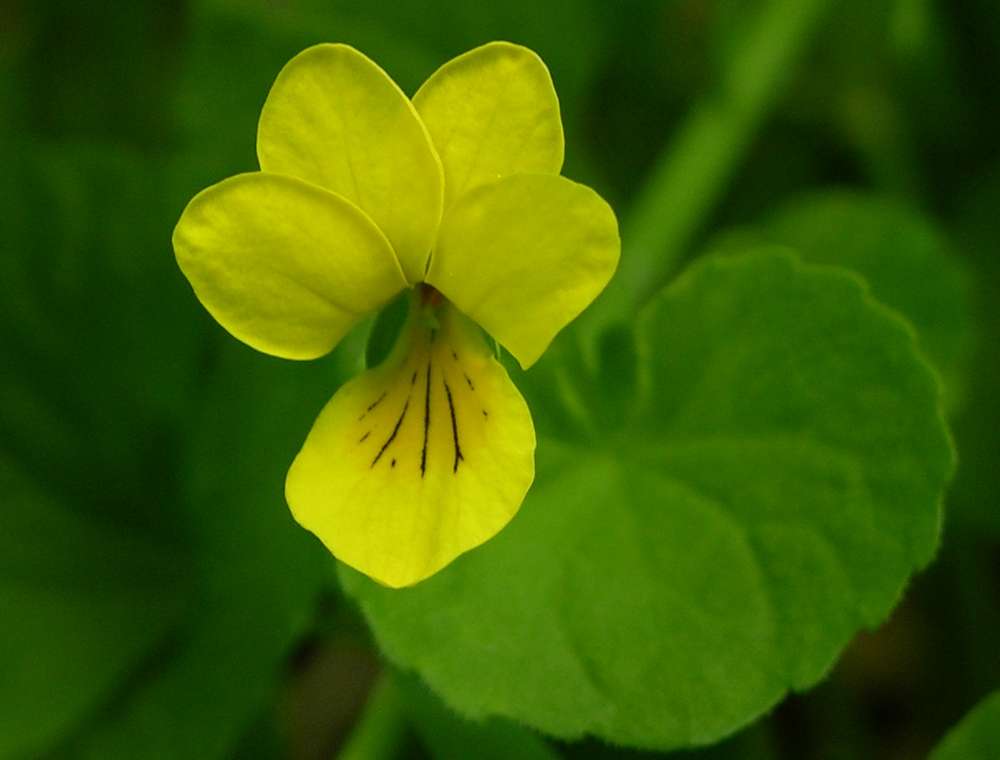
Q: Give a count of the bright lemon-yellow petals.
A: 5